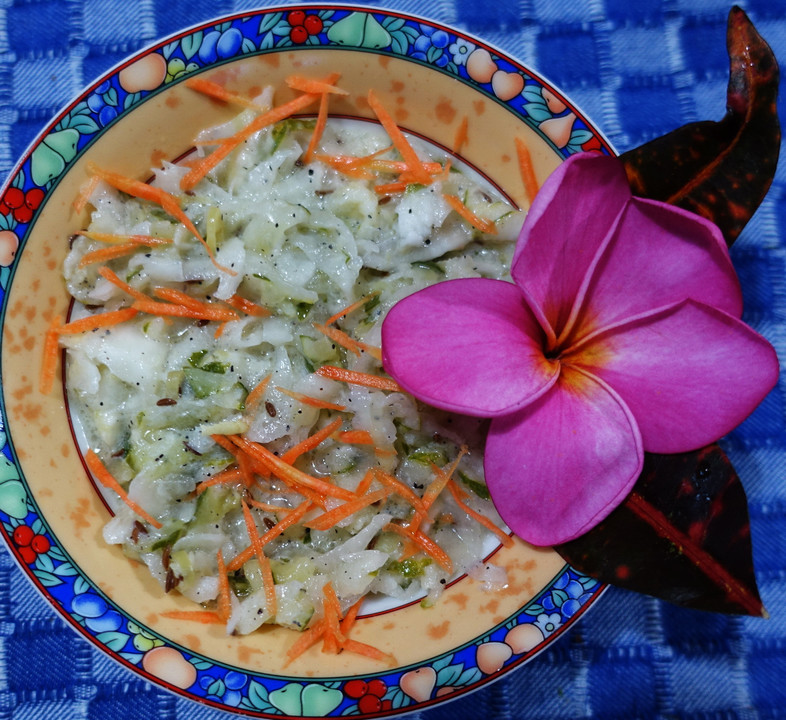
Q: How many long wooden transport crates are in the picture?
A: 0